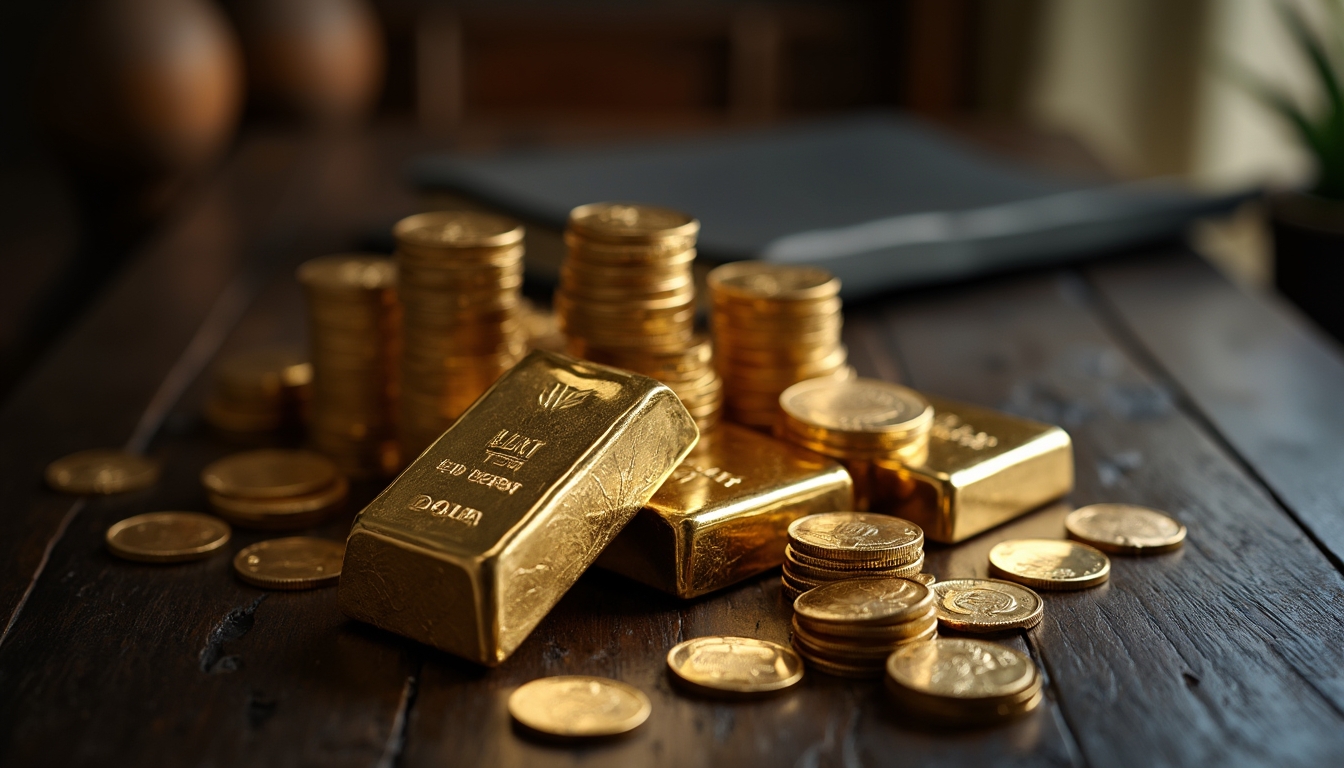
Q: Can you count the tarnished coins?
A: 0